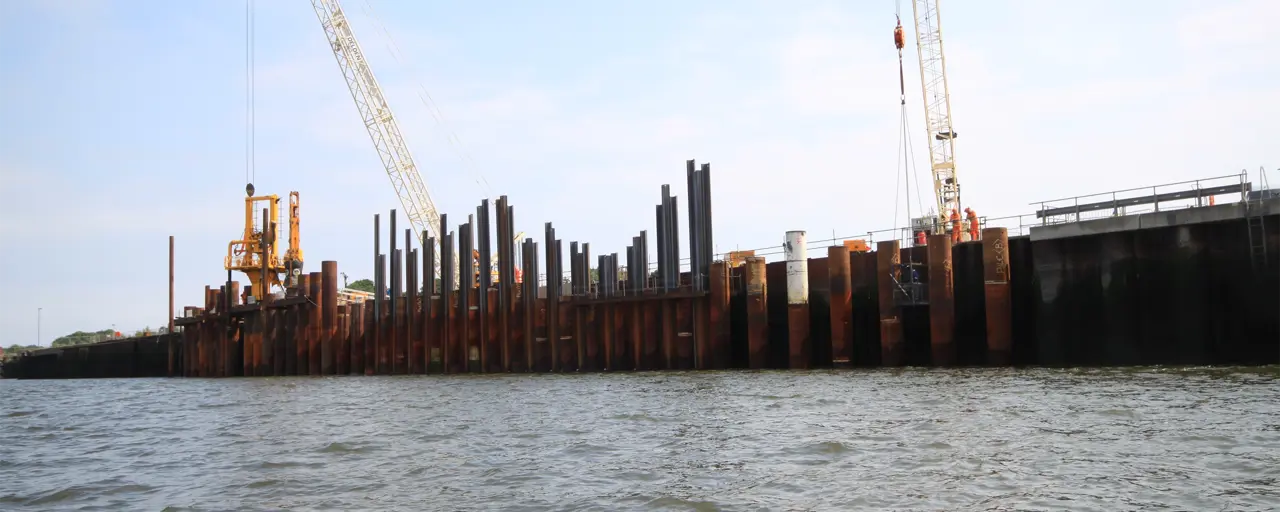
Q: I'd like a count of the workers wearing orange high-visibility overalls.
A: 2